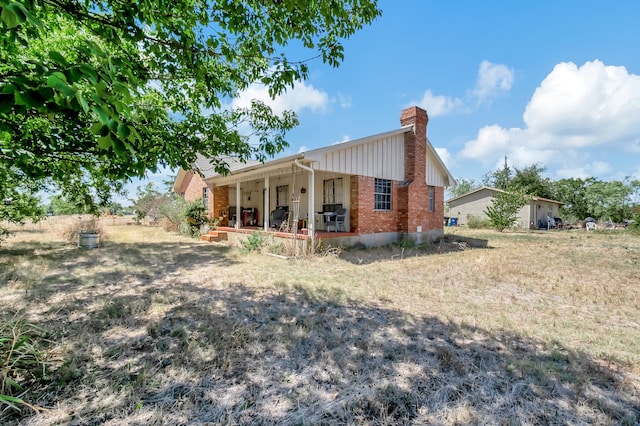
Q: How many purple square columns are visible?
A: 0